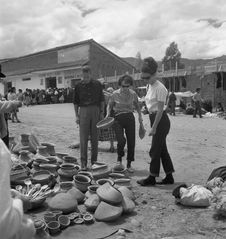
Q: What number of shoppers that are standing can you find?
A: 3